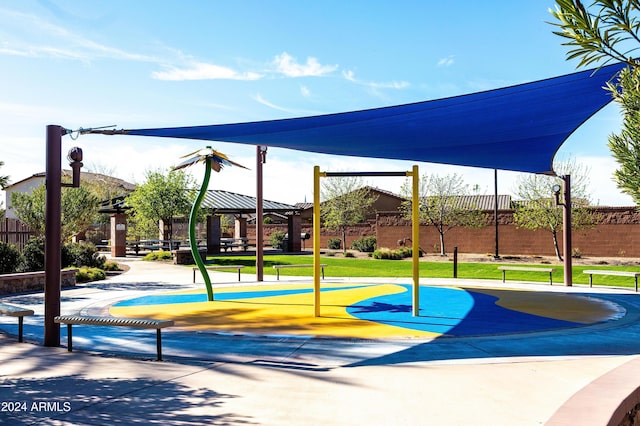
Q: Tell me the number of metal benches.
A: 6